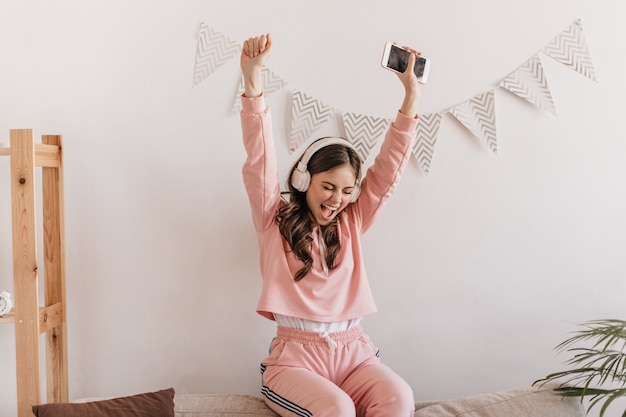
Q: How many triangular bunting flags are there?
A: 8